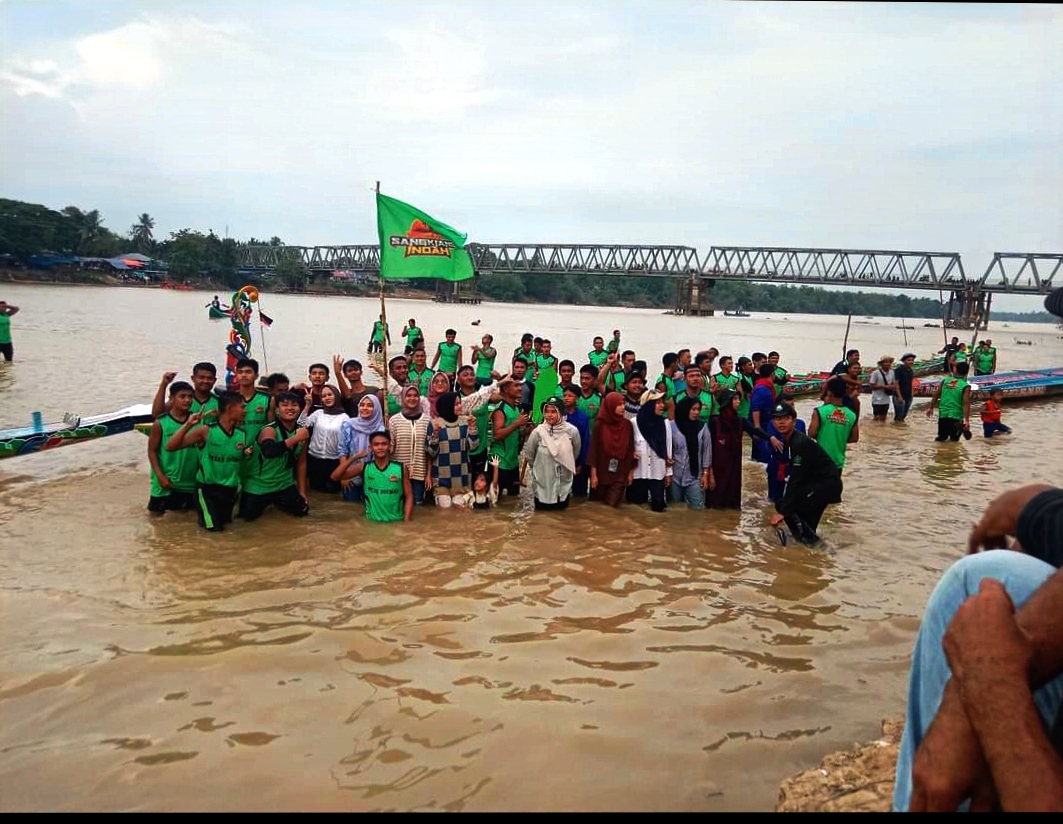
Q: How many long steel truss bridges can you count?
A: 1